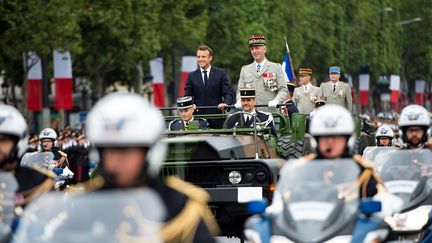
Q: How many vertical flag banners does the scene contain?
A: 7